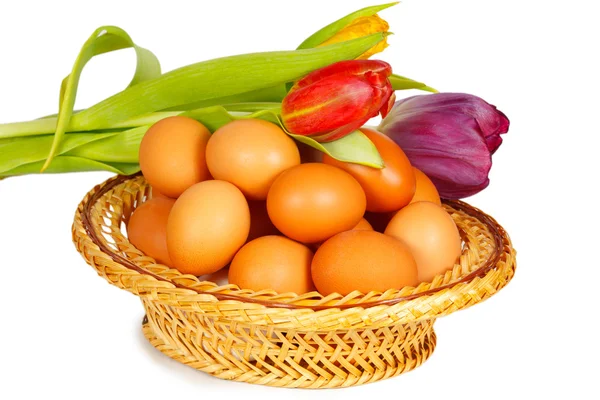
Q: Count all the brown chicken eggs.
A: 11